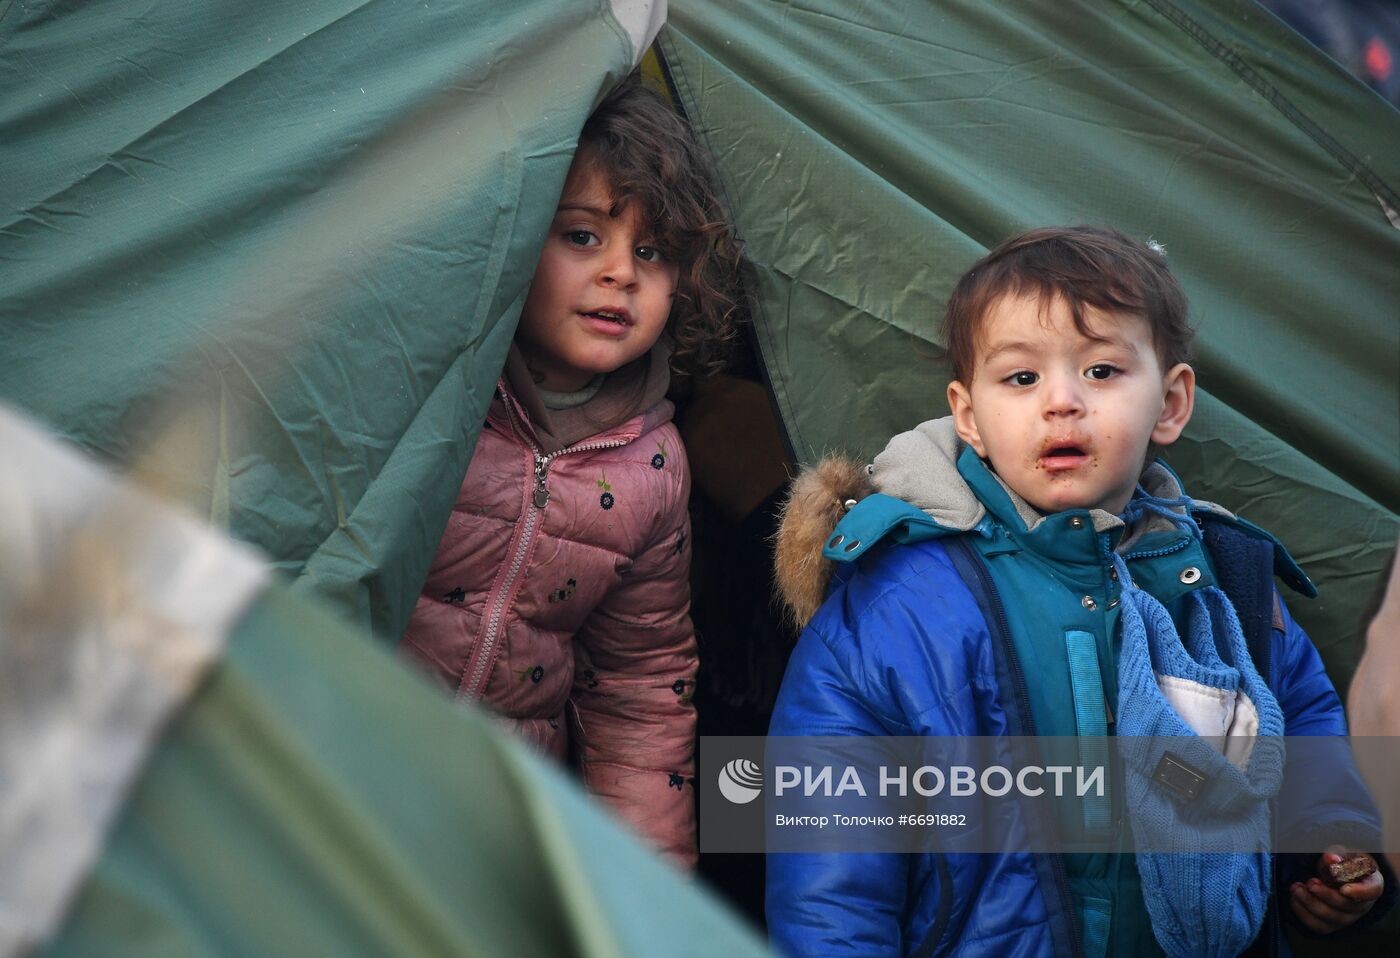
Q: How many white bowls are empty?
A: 0